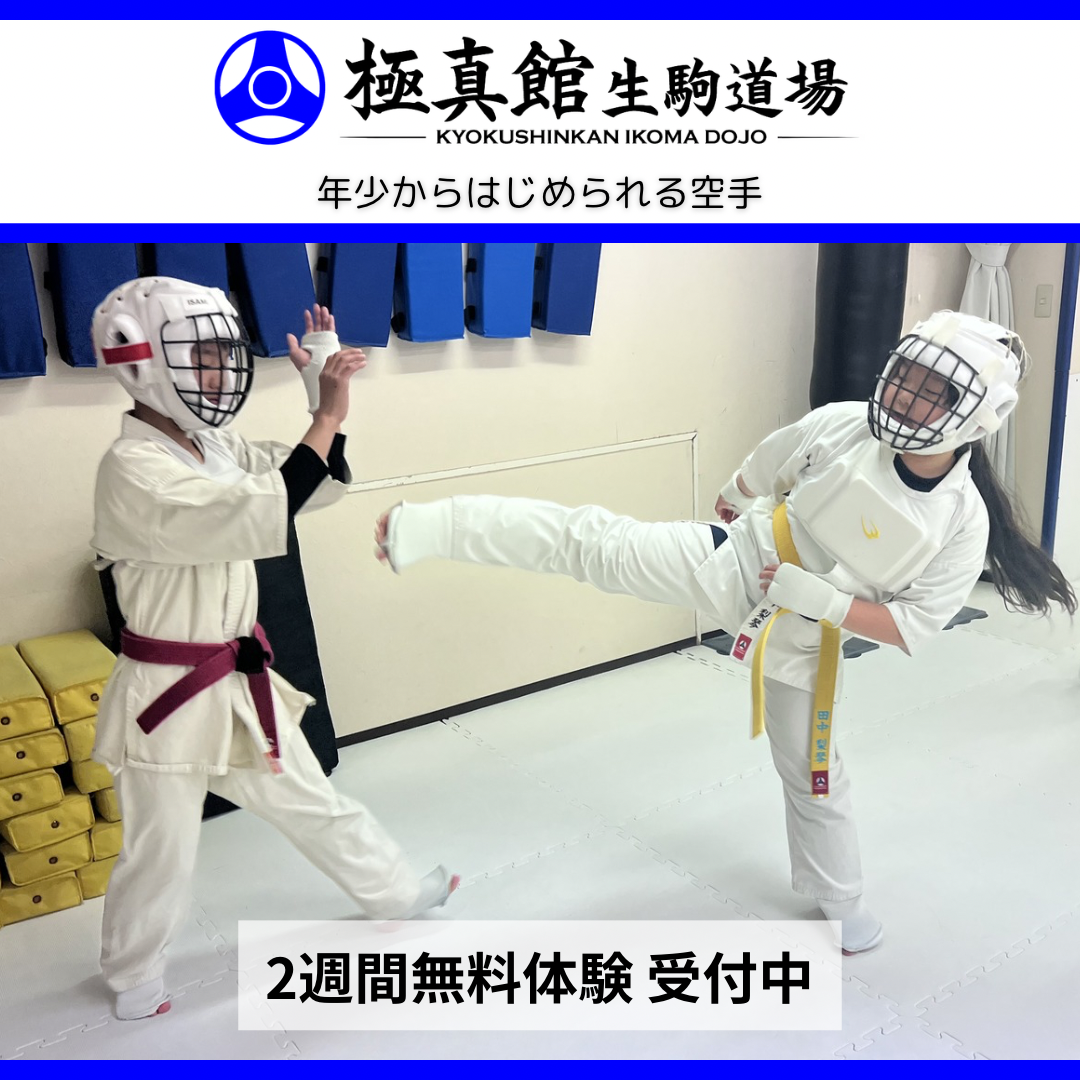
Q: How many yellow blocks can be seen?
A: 12